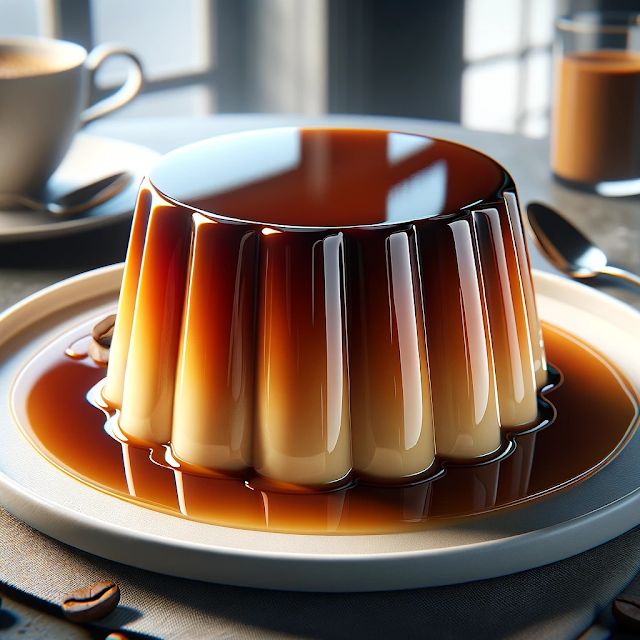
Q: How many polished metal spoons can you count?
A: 2